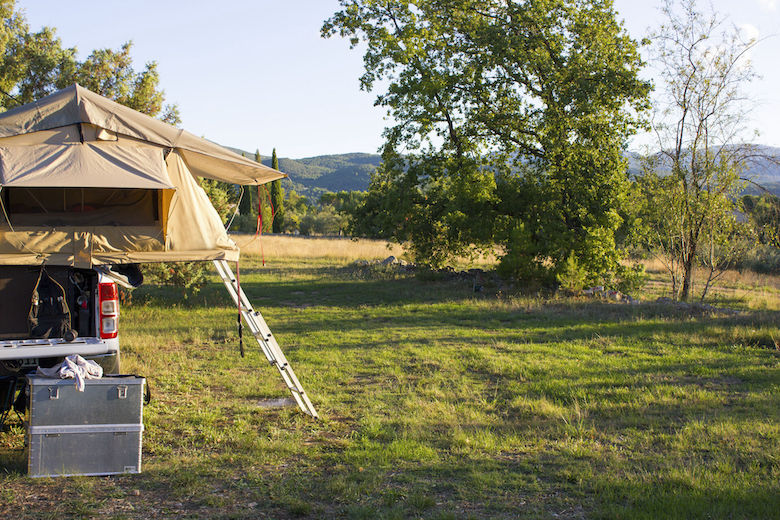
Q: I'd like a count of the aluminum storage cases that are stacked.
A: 2